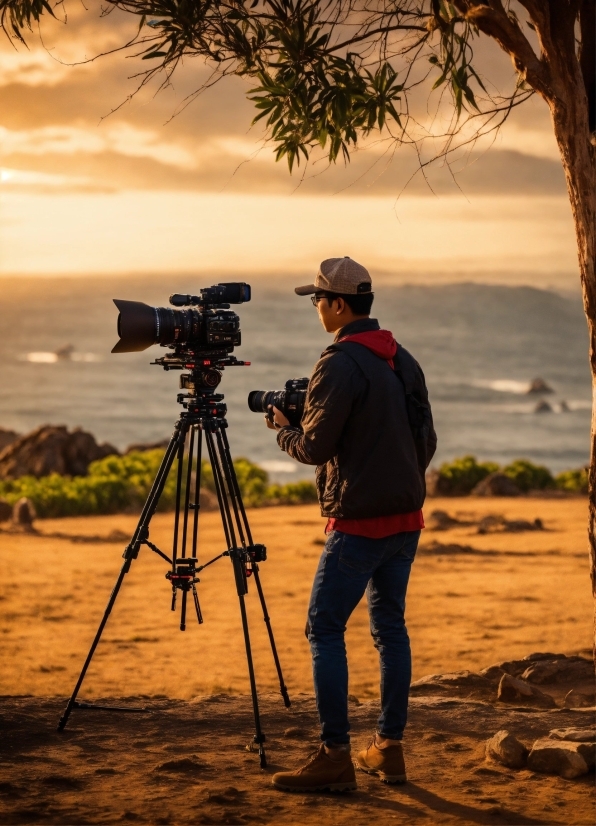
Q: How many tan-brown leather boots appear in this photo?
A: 2